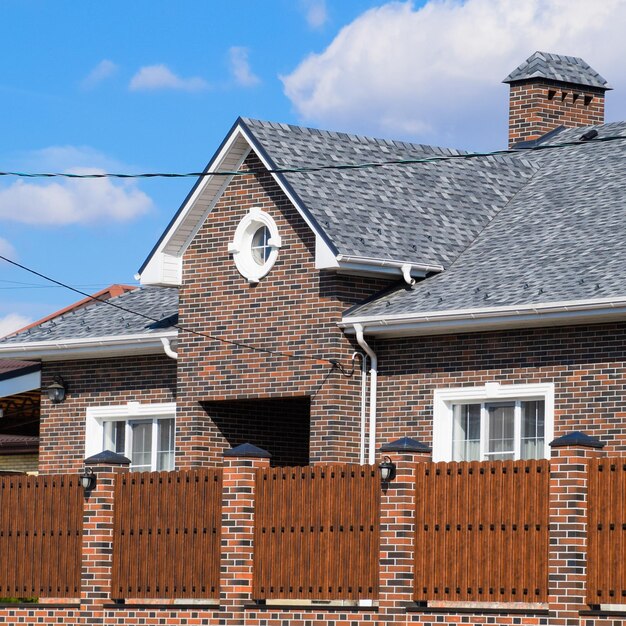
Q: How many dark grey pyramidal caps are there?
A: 4